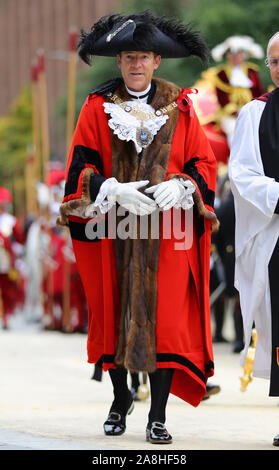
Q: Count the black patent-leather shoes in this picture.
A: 2